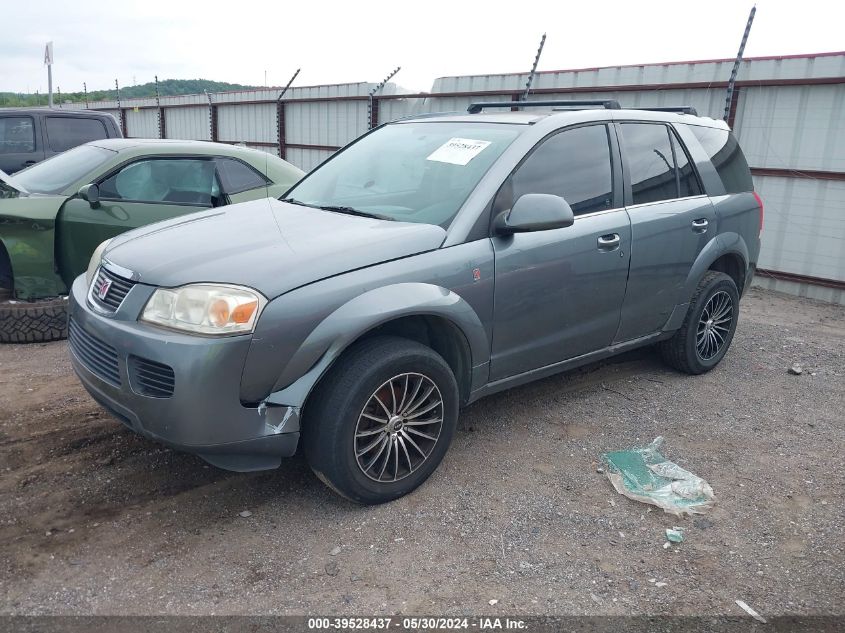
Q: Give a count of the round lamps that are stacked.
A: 0